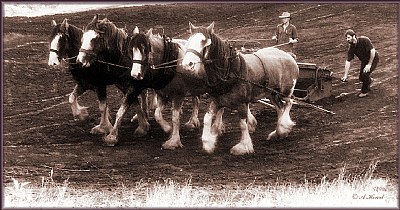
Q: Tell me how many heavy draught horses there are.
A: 4